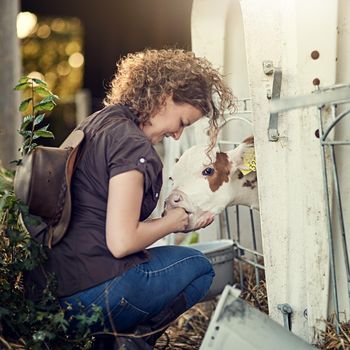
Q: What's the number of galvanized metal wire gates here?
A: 2